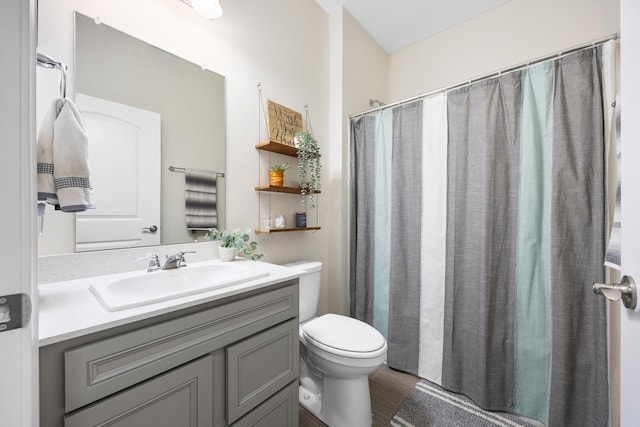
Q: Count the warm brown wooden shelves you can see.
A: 3